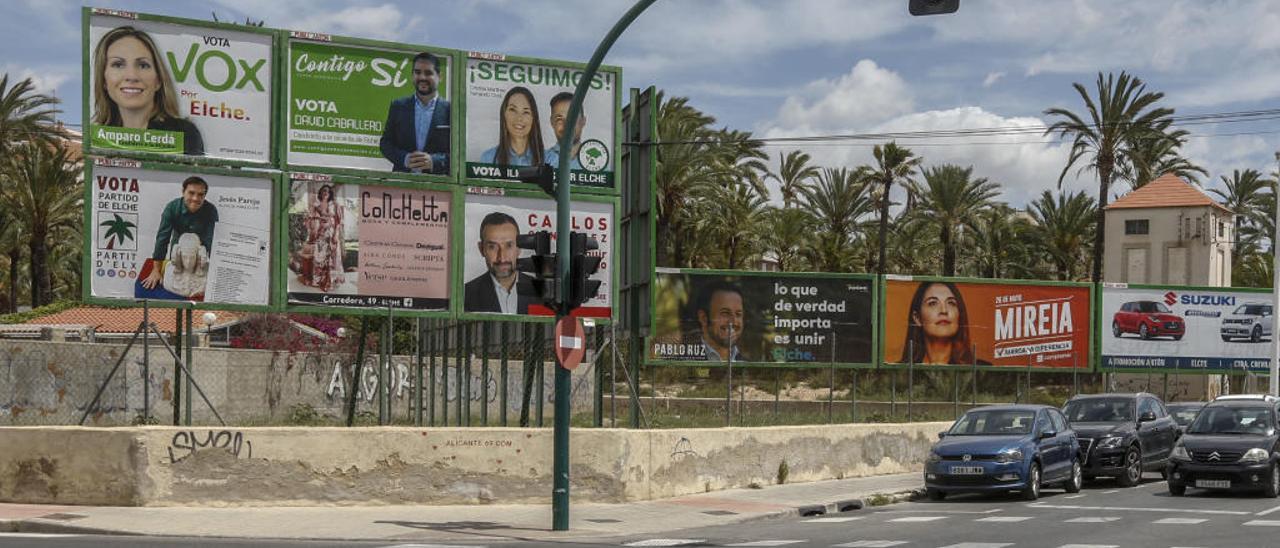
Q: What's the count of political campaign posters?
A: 7